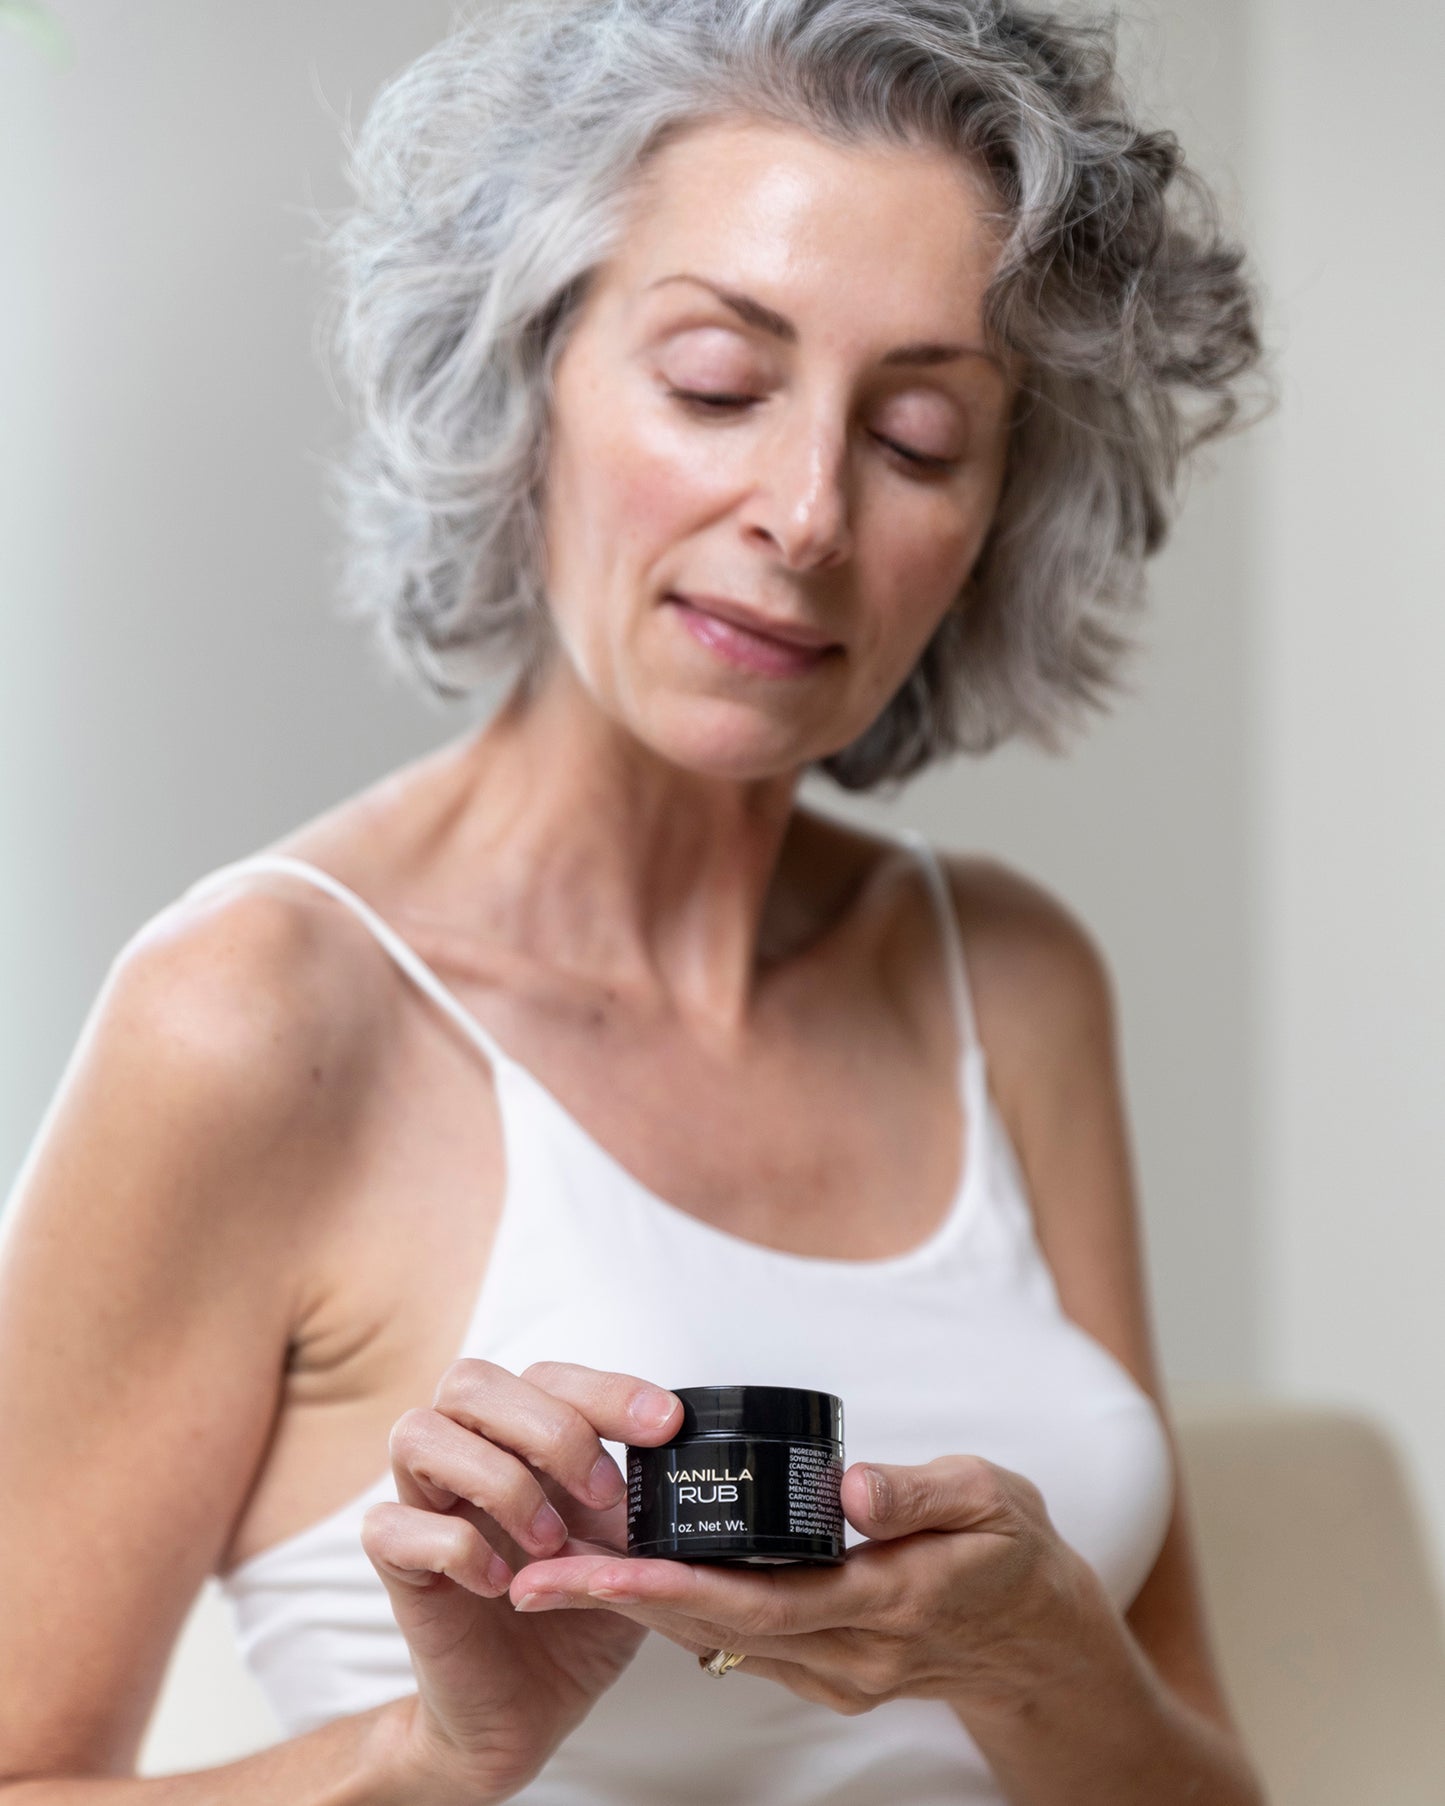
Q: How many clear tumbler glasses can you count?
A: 0